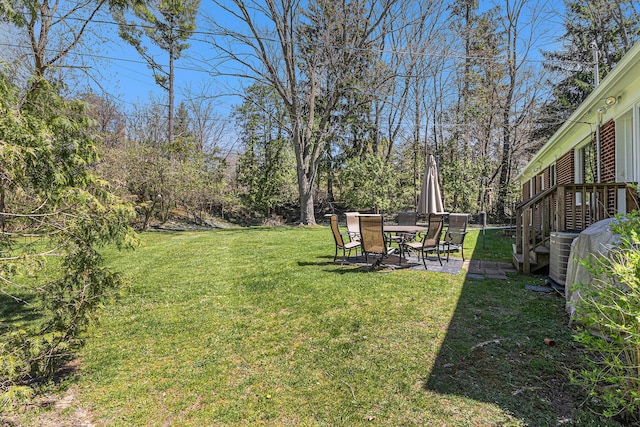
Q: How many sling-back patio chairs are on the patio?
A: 6